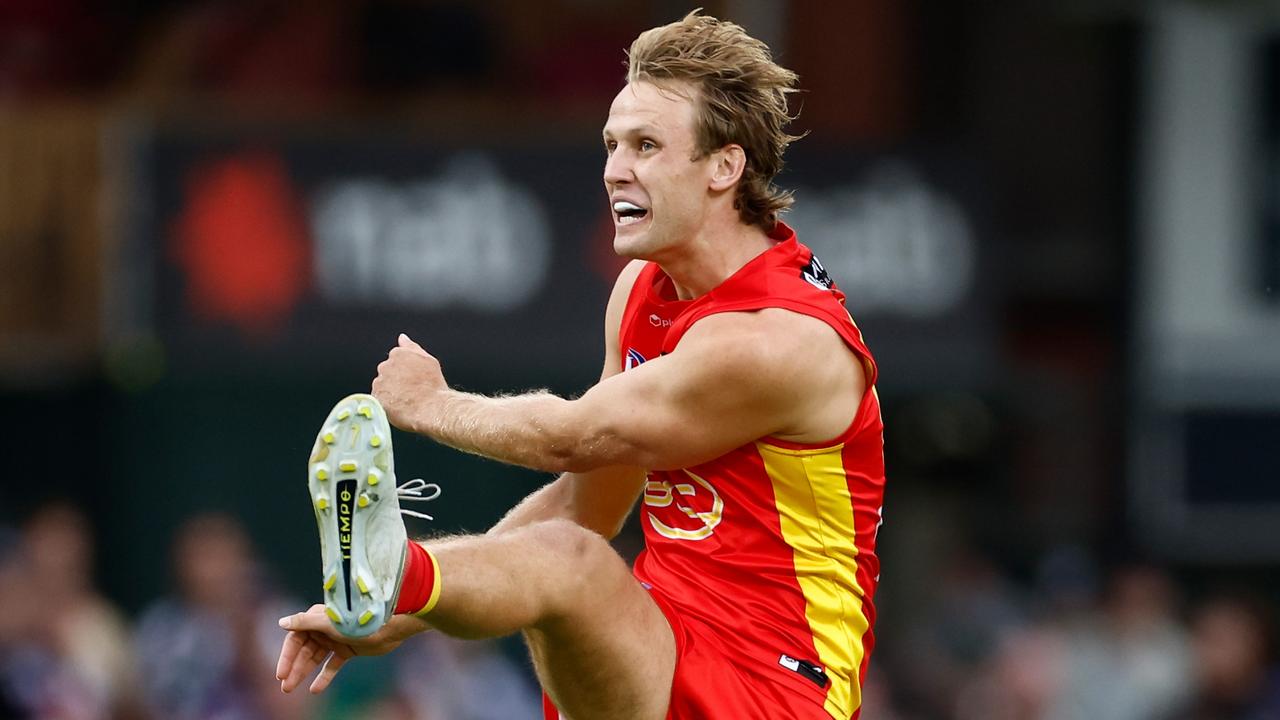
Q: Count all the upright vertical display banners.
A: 0